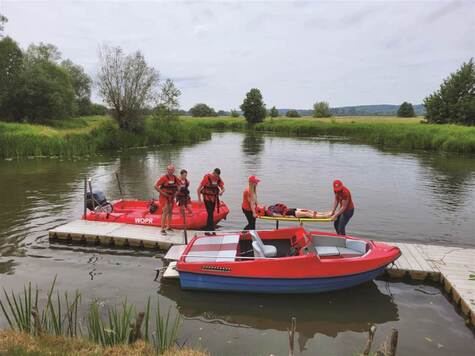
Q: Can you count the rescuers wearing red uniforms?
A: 5